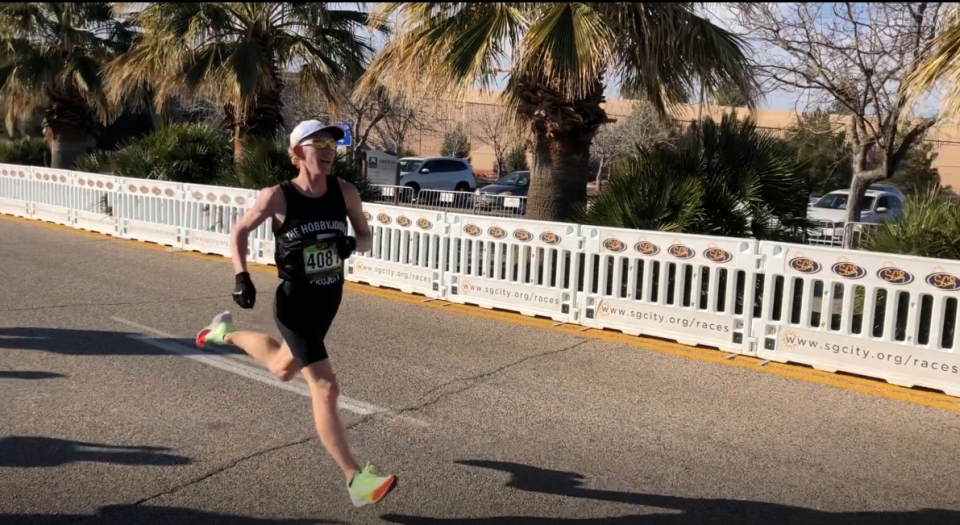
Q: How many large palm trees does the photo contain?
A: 3